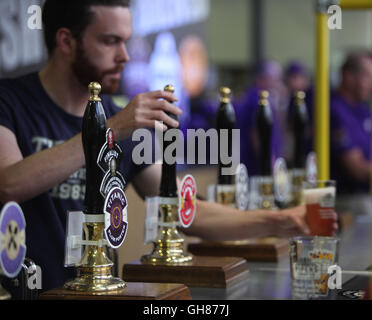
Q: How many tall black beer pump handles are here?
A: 5